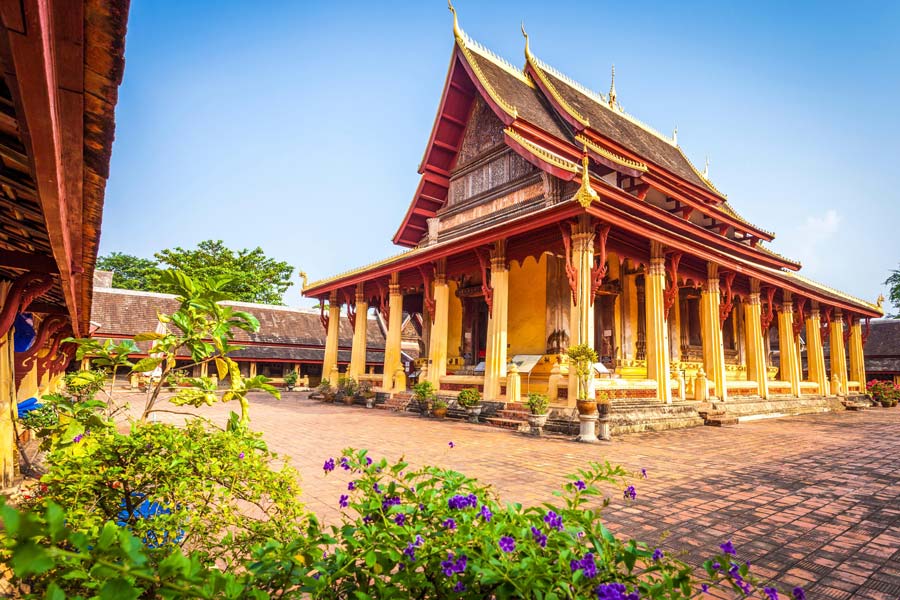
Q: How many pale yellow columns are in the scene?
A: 13